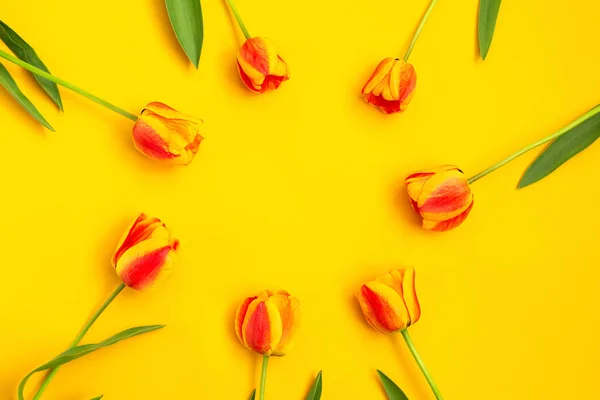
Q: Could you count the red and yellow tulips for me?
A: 7